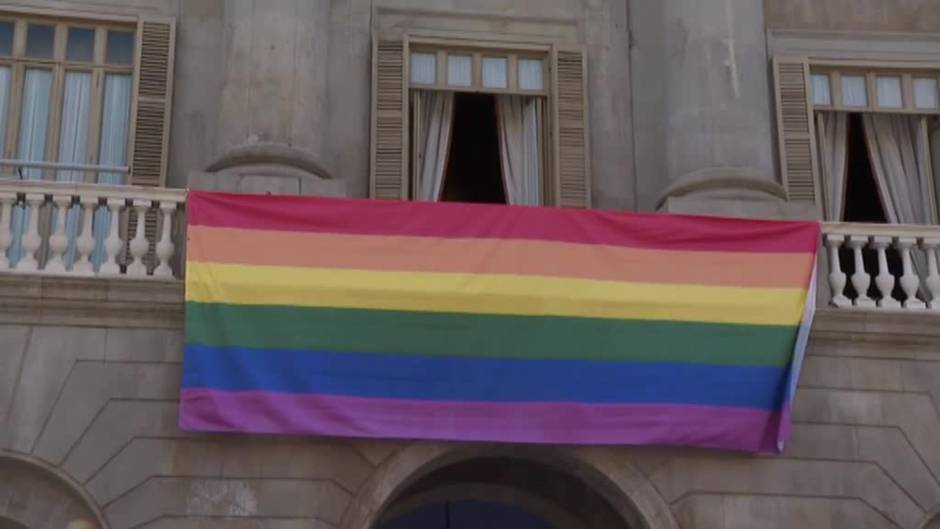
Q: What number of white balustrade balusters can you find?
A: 12